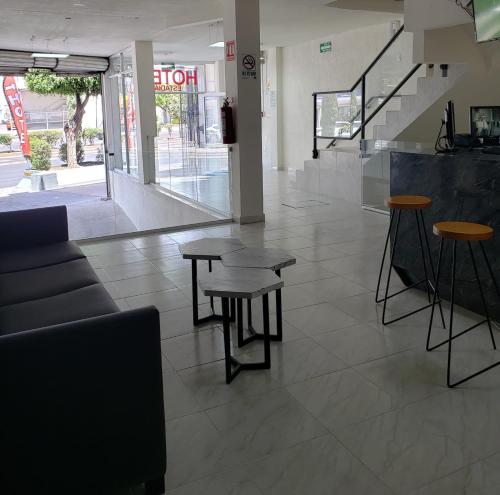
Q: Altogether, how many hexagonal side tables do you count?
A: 3